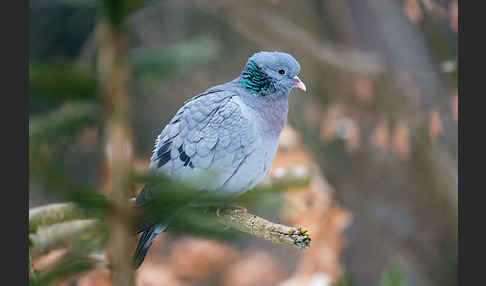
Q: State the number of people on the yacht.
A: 0